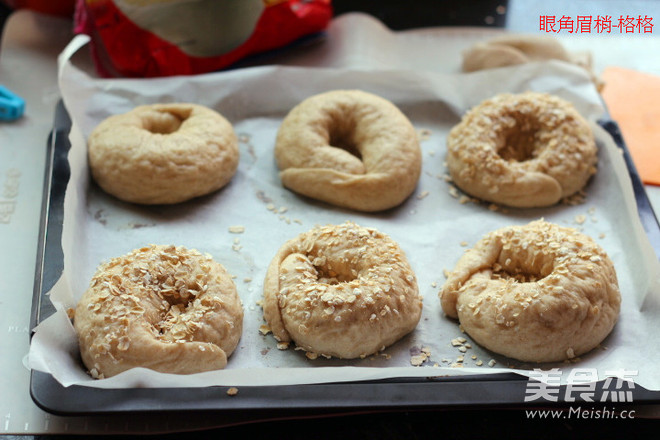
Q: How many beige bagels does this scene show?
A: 6